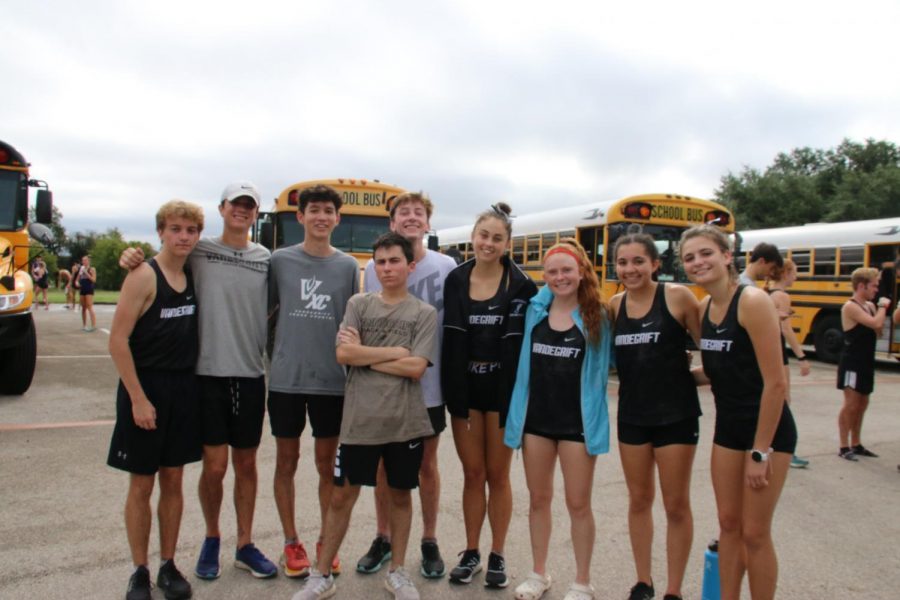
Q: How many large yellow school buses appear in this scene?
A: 4